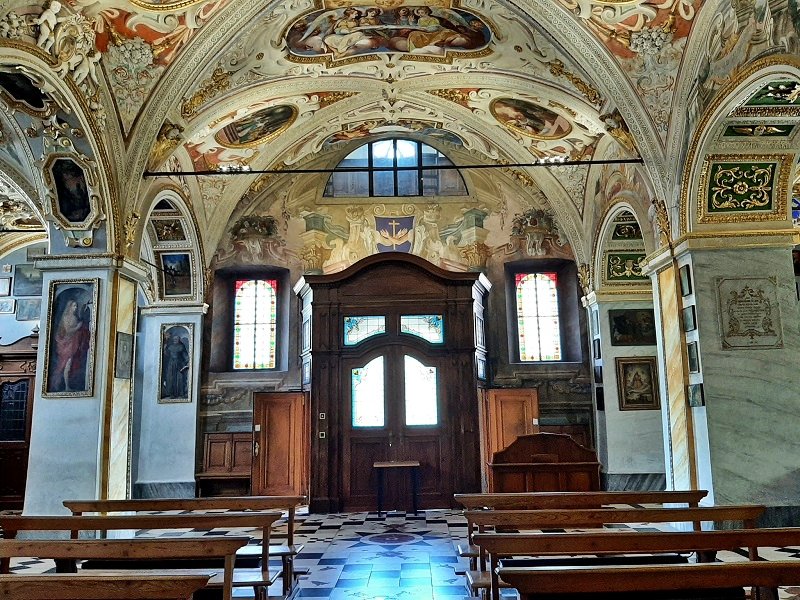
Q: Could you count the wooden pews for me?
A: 8